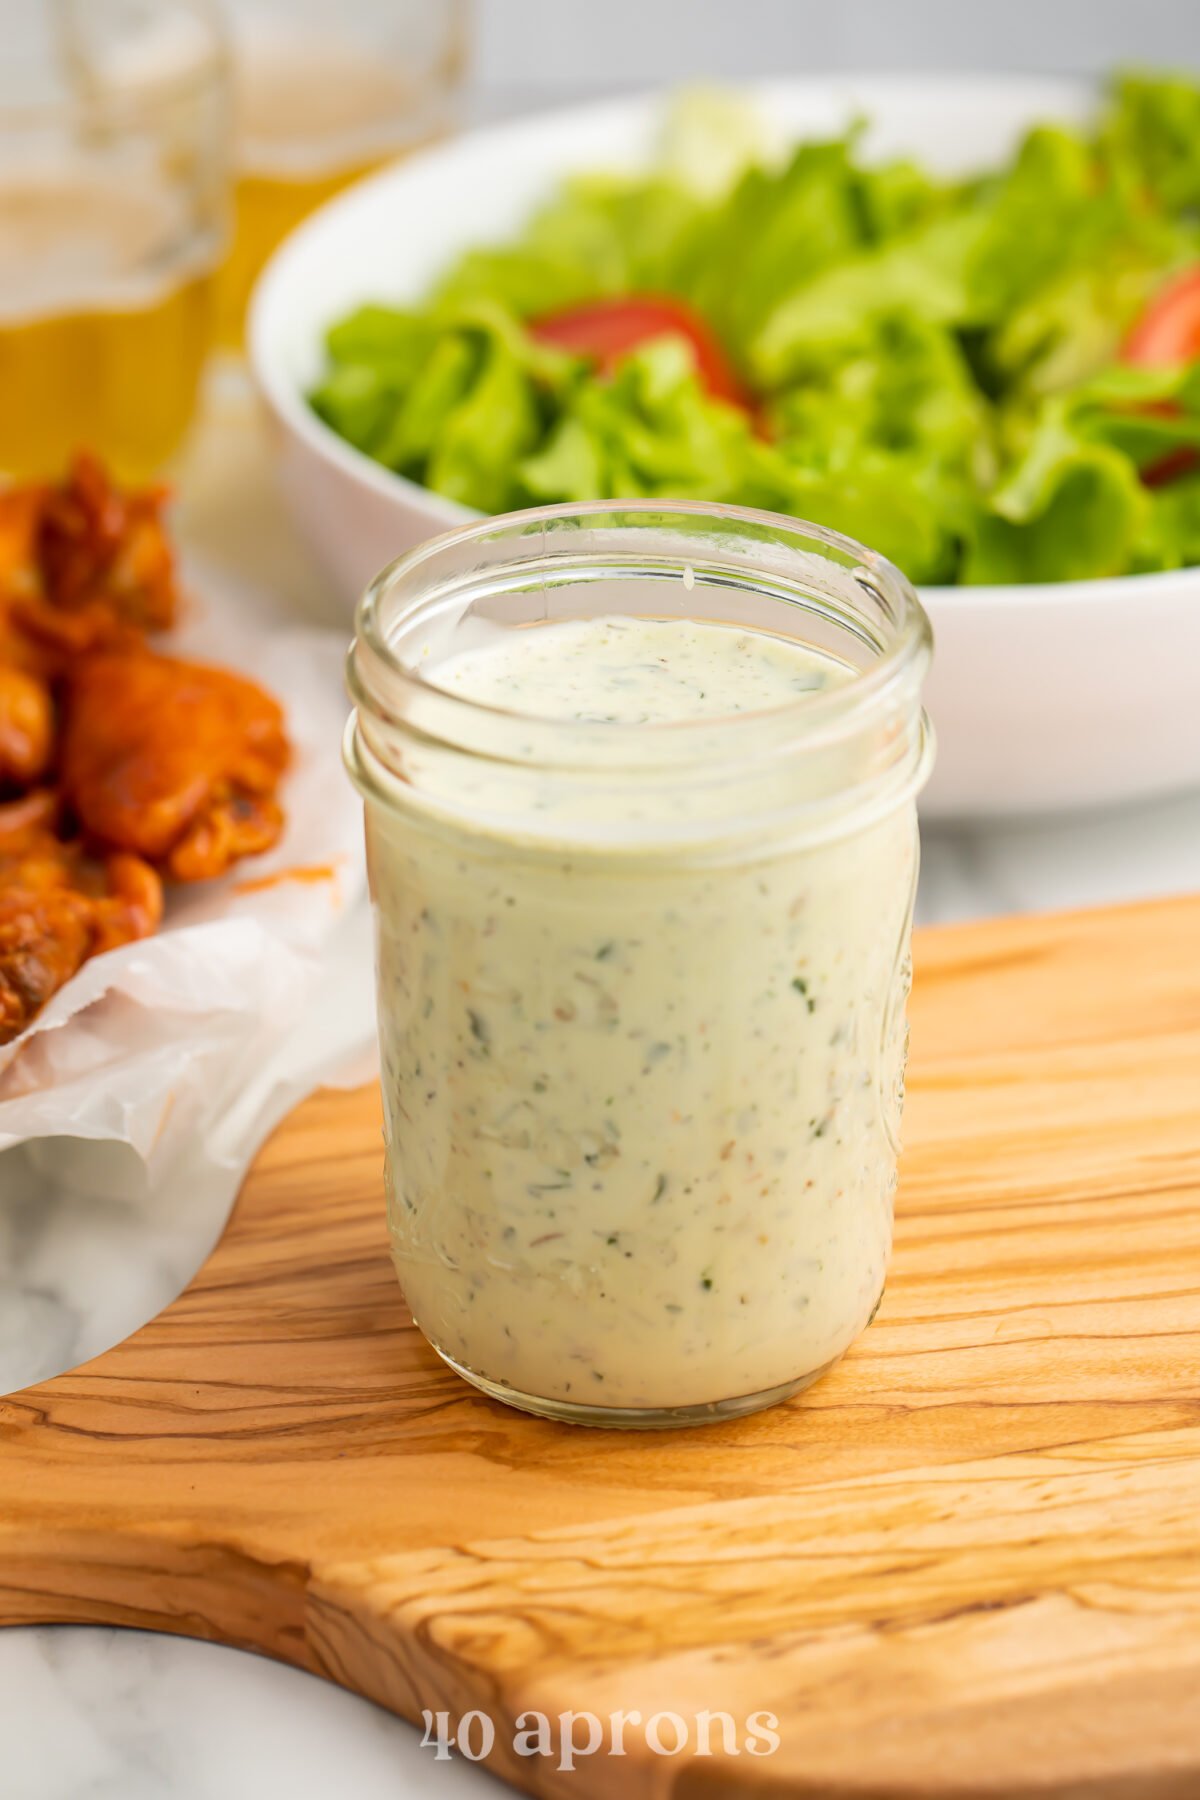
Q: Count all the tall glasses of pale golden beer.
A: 2